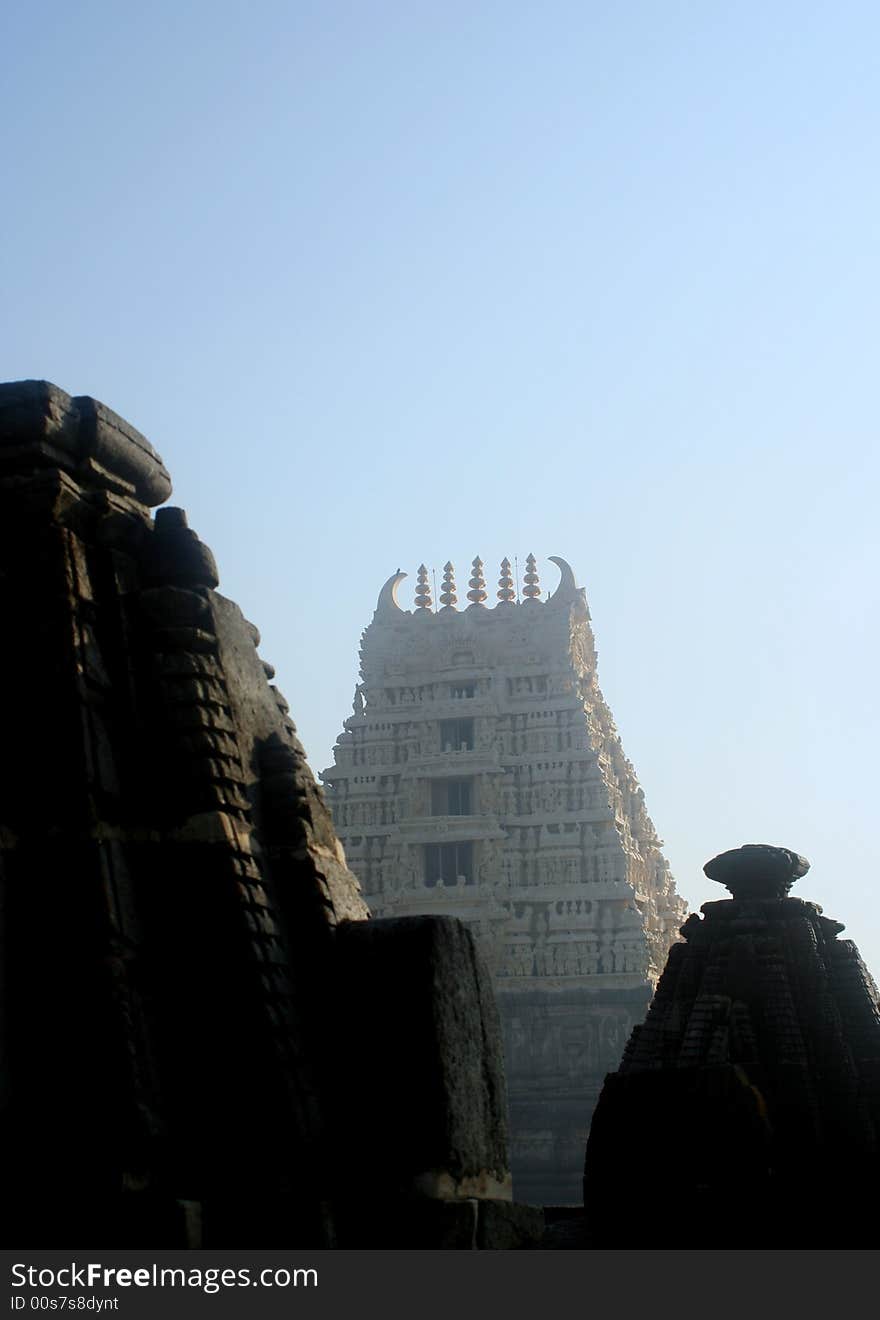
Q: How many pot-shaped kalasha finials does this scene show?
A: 5